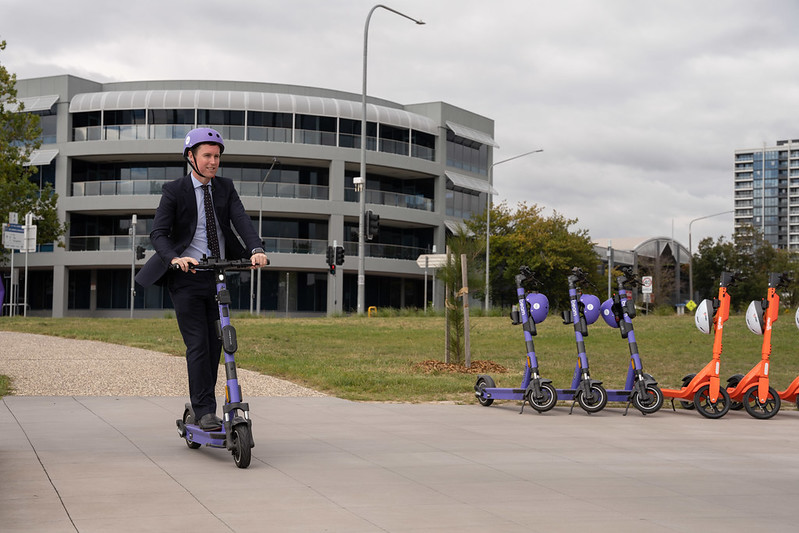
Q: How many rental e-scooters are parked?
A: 6